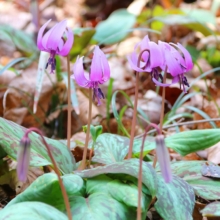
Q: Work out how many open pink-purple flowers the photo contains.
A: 4